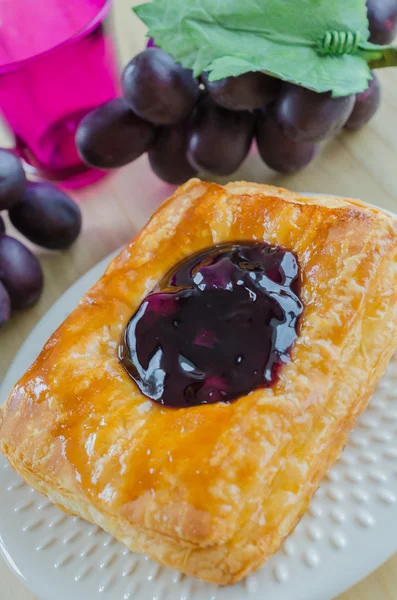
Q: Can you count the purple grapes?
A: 14